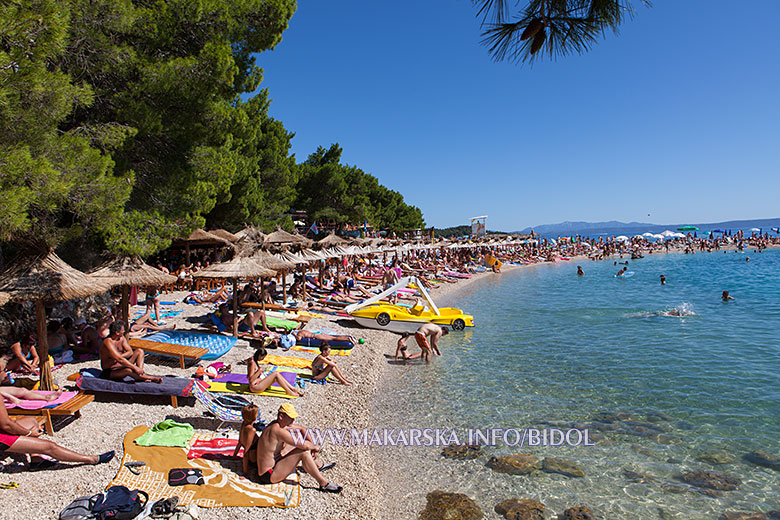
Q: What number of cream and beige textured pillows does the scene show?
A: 0